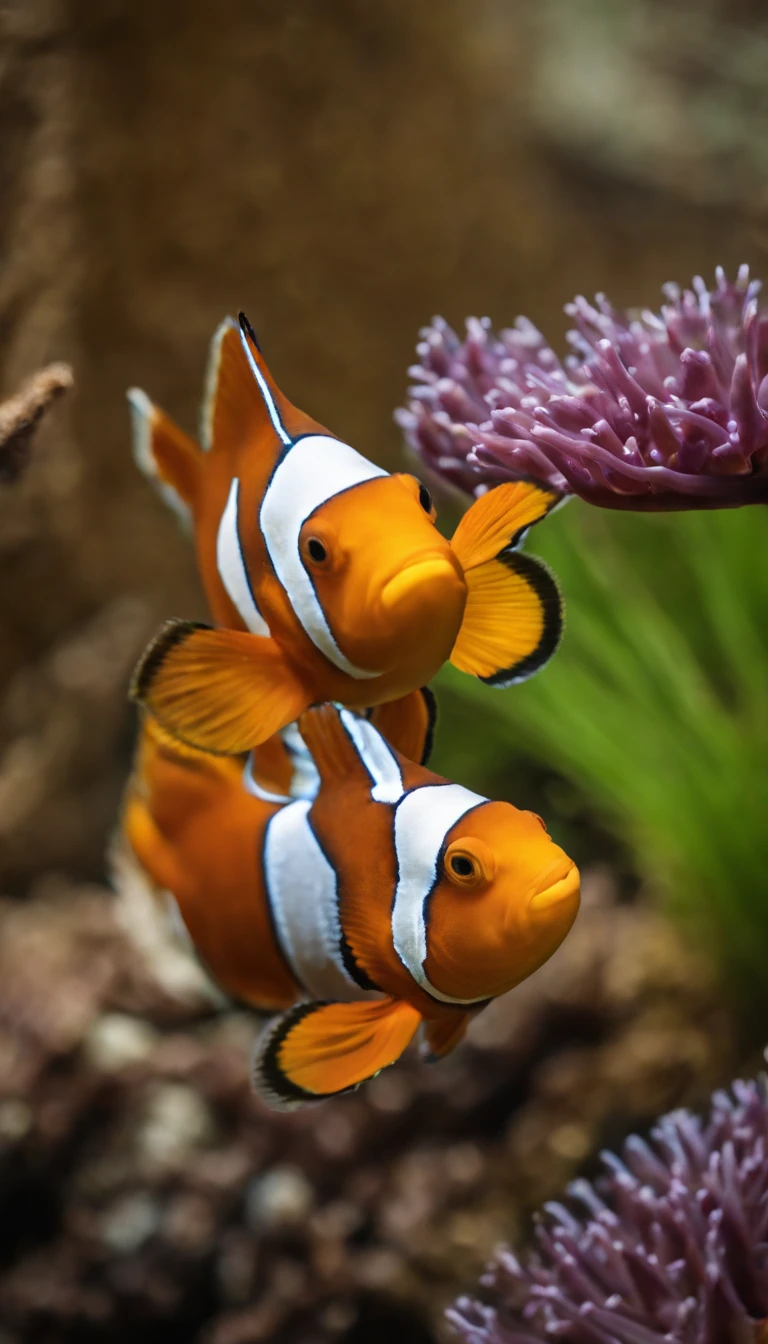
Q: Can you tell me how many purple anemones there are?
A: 2